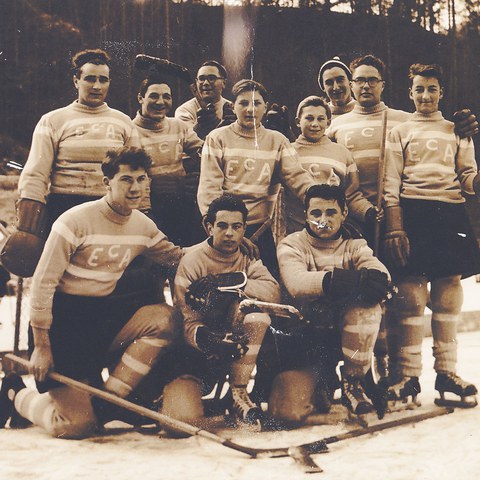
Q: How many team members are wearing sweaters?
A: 11